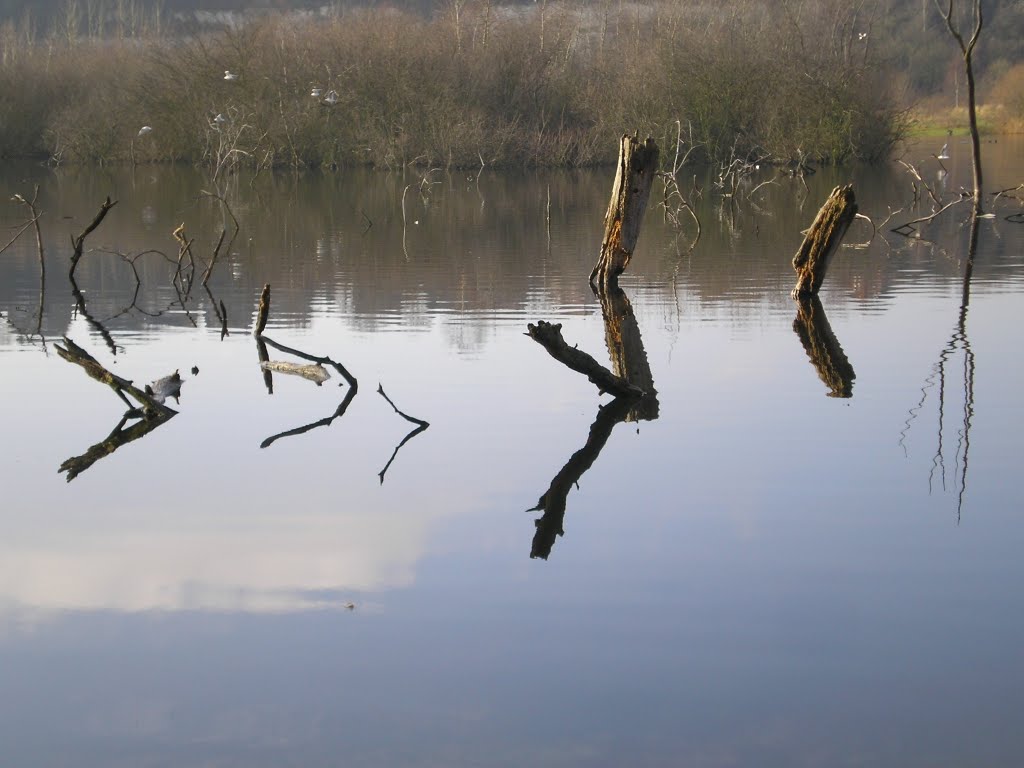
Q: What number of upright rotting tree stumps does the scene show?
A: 2